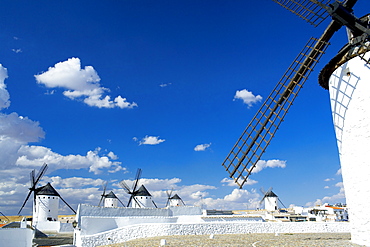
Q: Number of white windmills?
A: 6